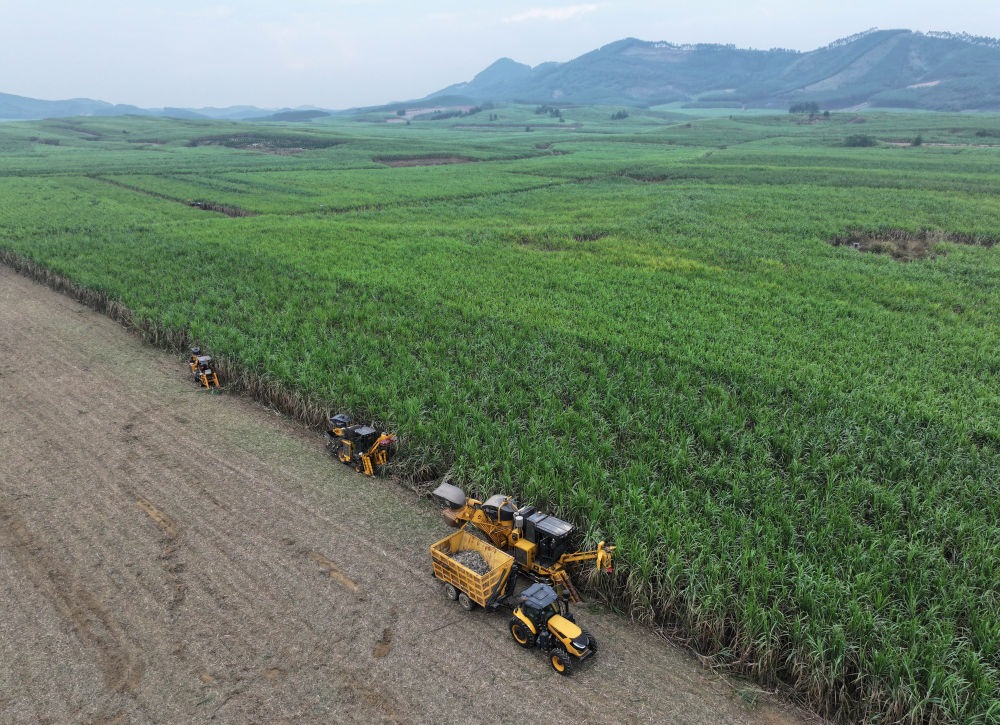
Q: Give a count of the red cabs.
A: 0